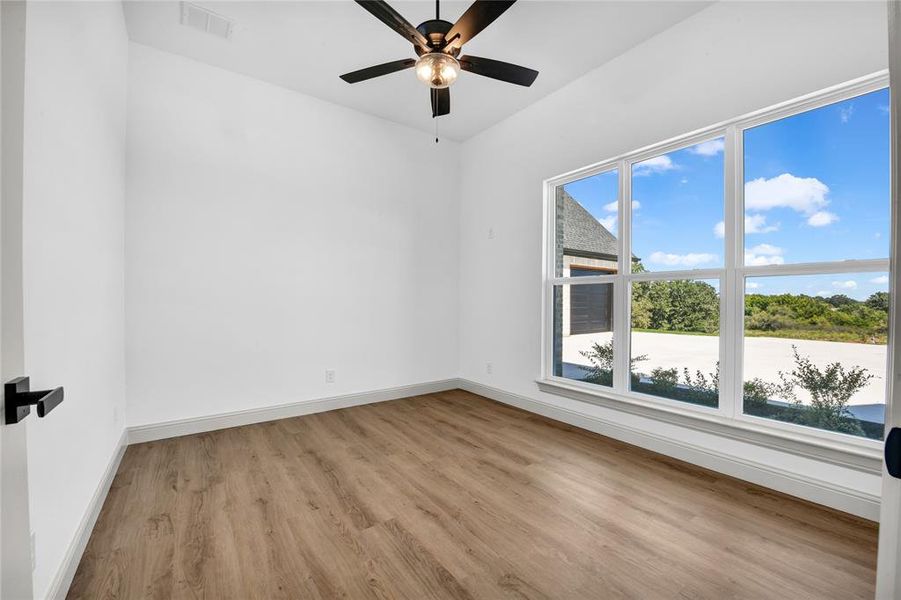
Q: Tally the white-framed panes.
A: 6